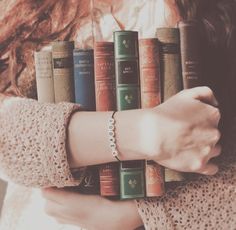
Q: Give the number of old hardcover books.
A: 8